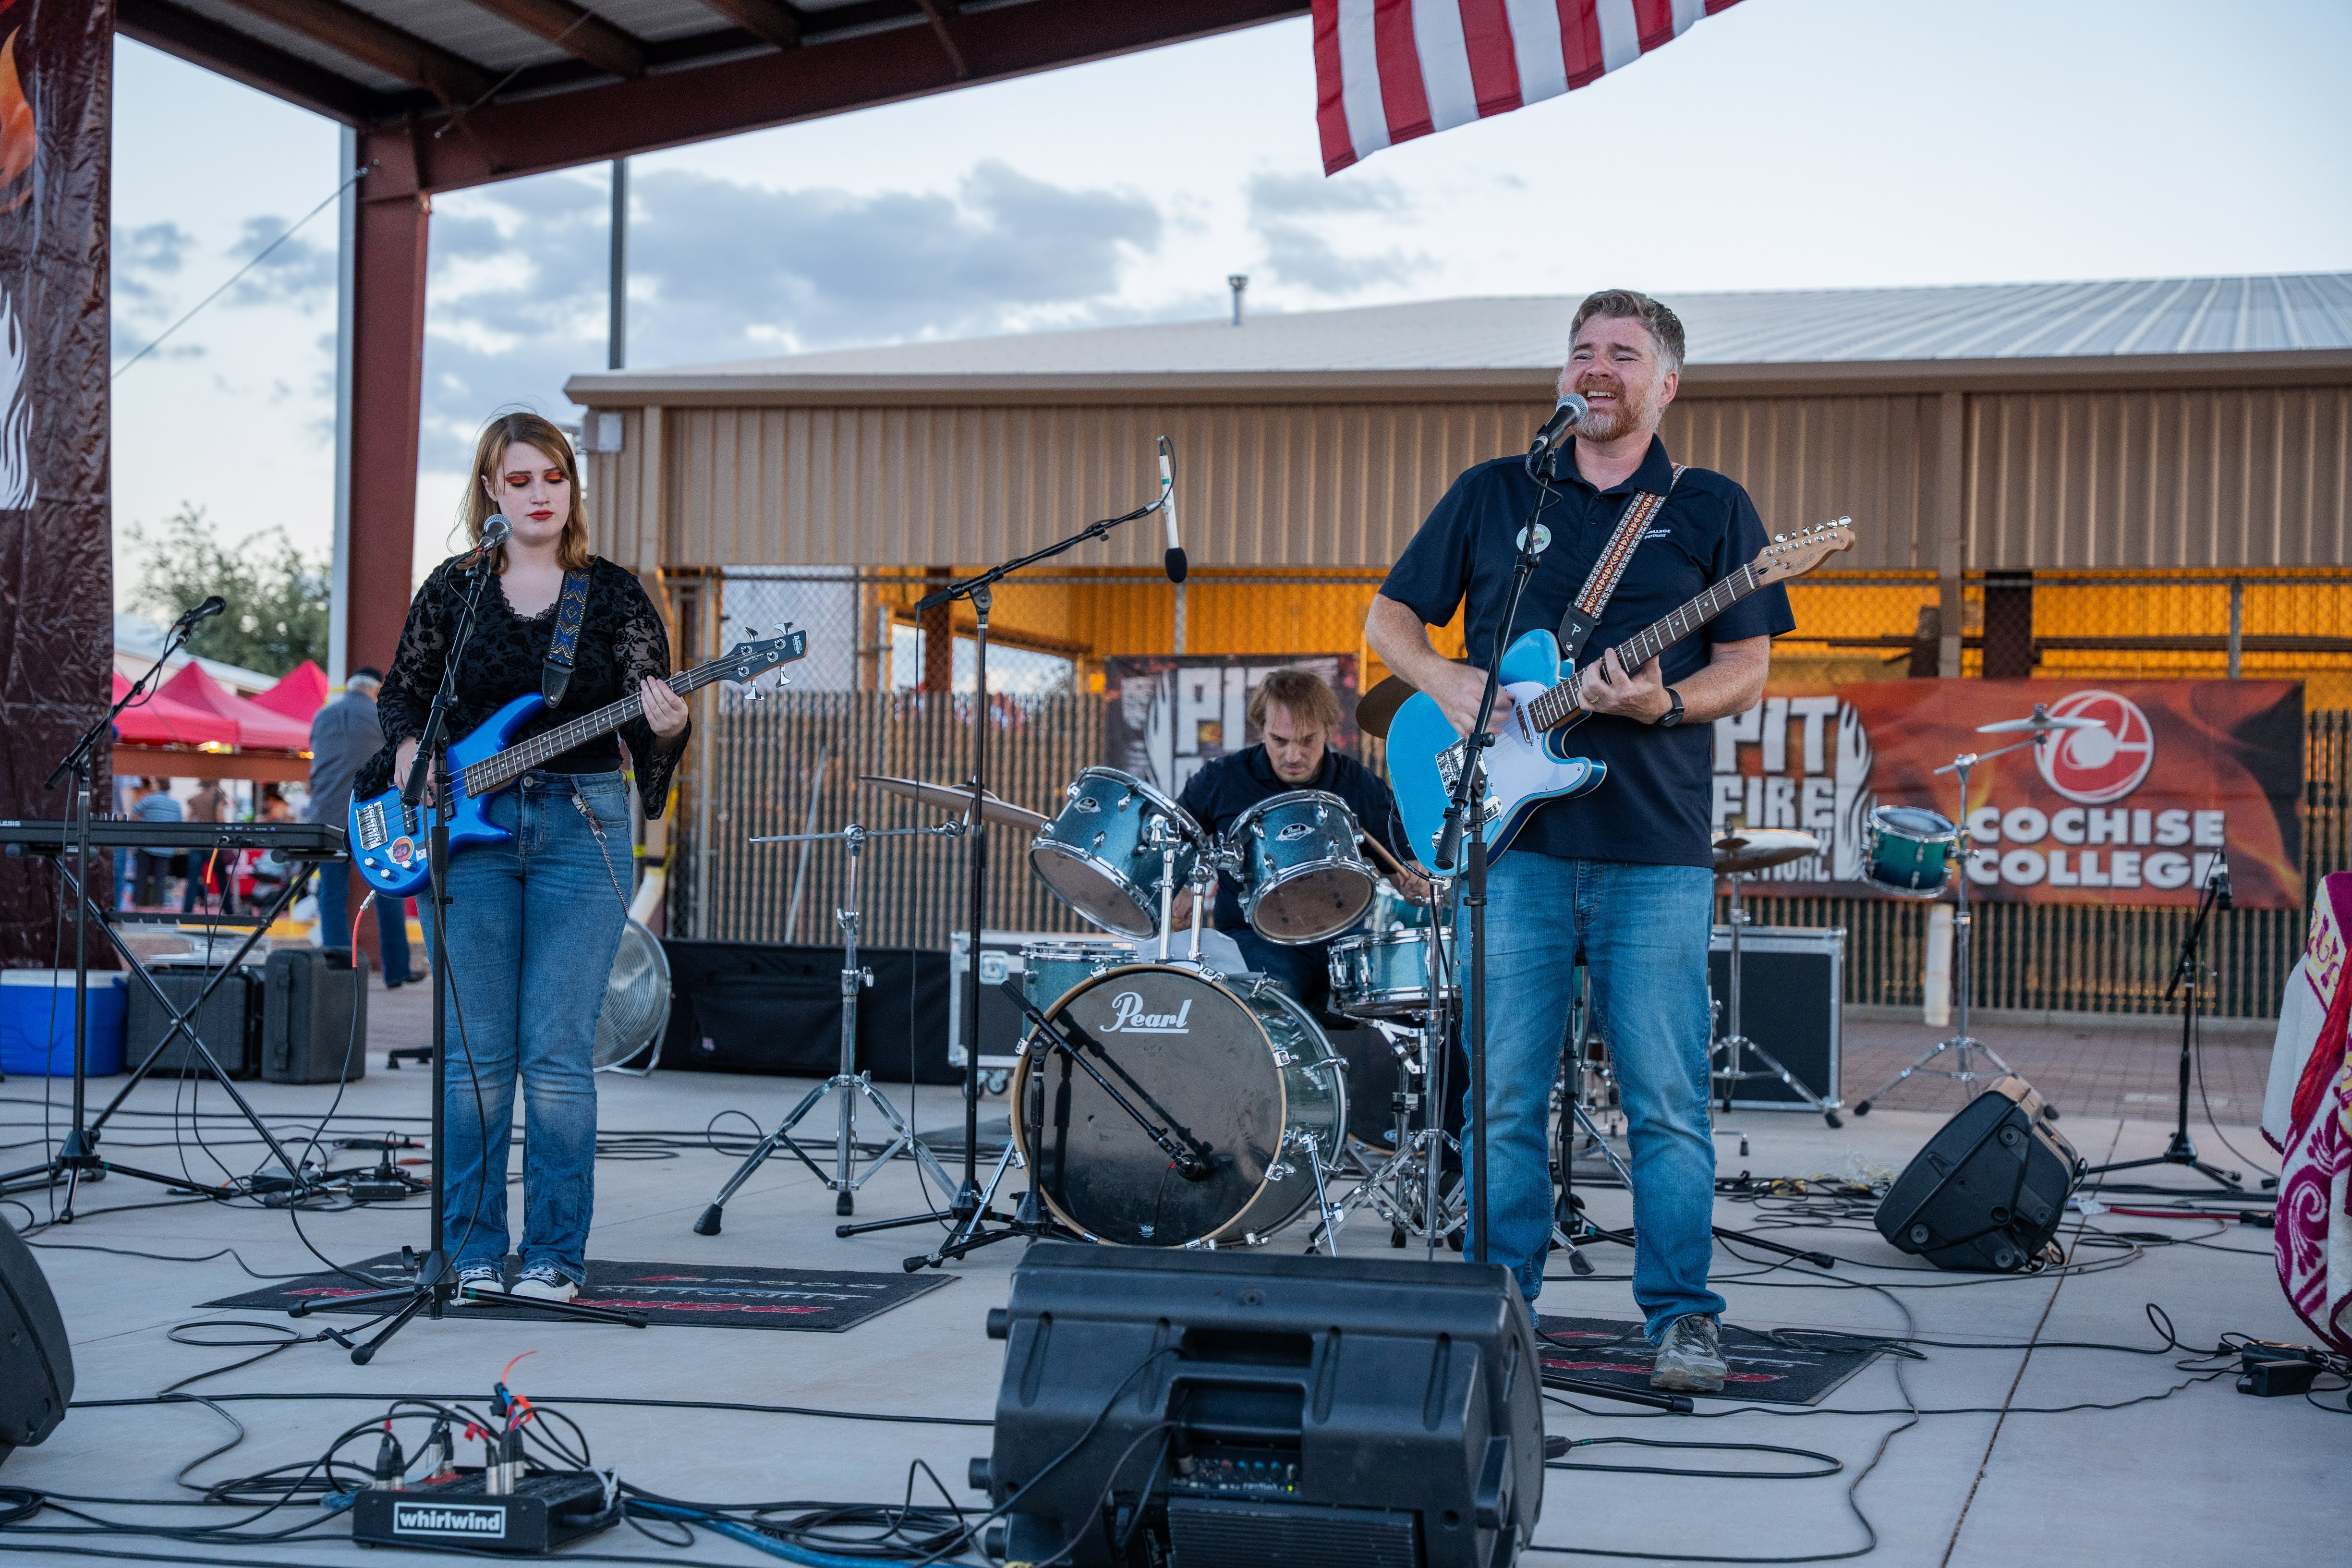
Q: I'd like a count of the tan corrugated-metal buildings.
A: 1